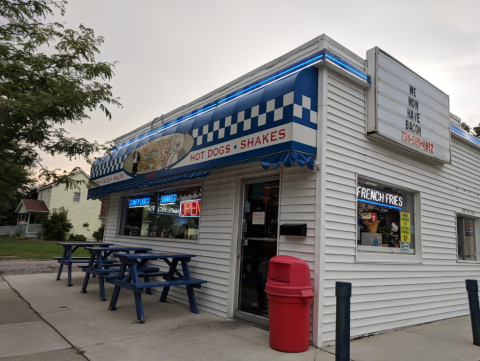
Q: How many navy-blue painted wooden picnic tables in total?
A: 3